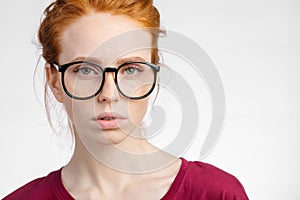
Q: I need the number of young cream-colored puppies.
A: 0